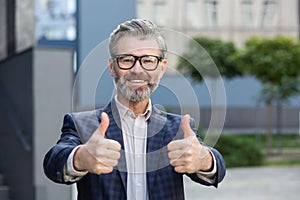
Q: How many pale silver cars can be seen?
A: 0